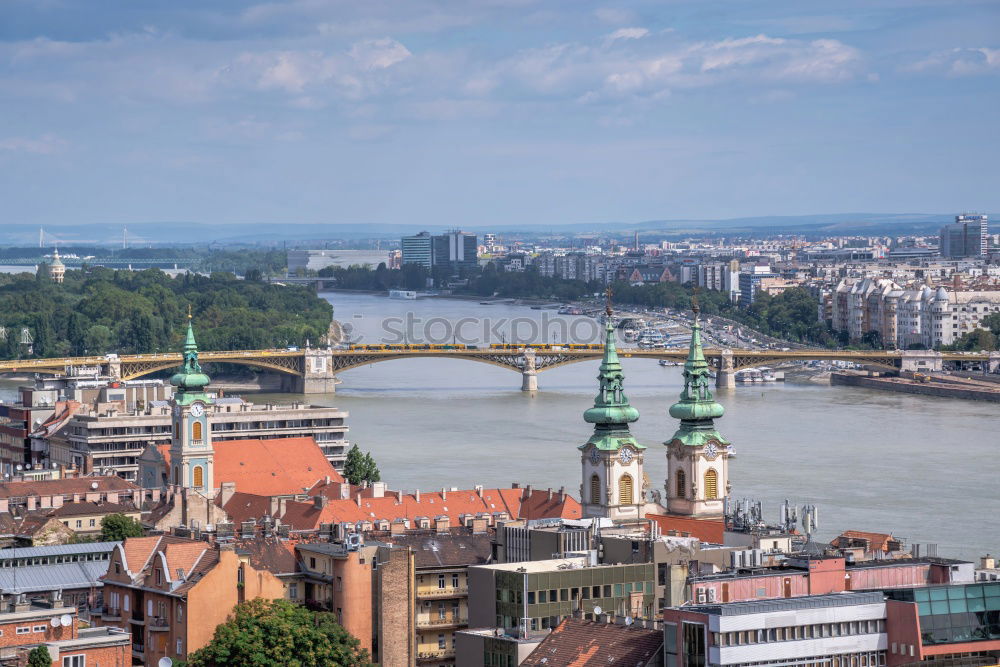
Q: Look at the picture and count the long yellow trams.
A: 2